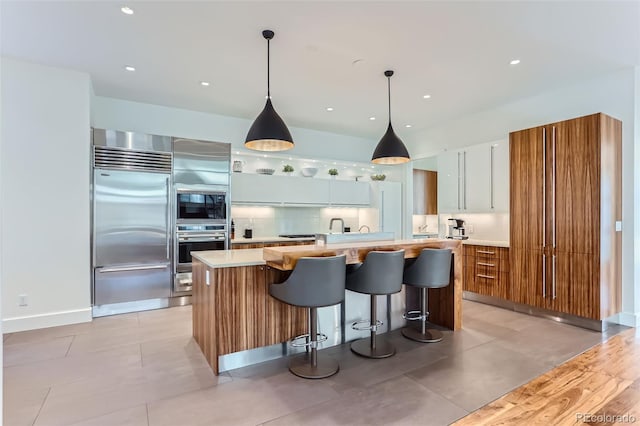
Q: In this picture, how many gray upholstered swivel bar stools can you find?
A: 3